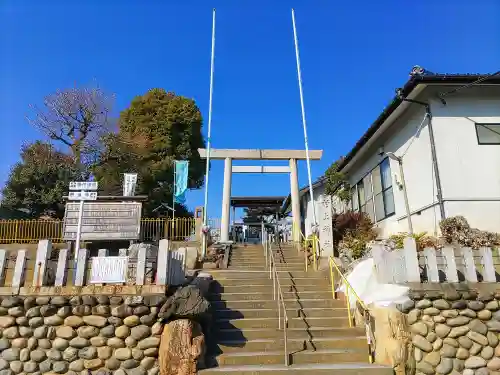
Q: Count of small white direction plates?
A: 2